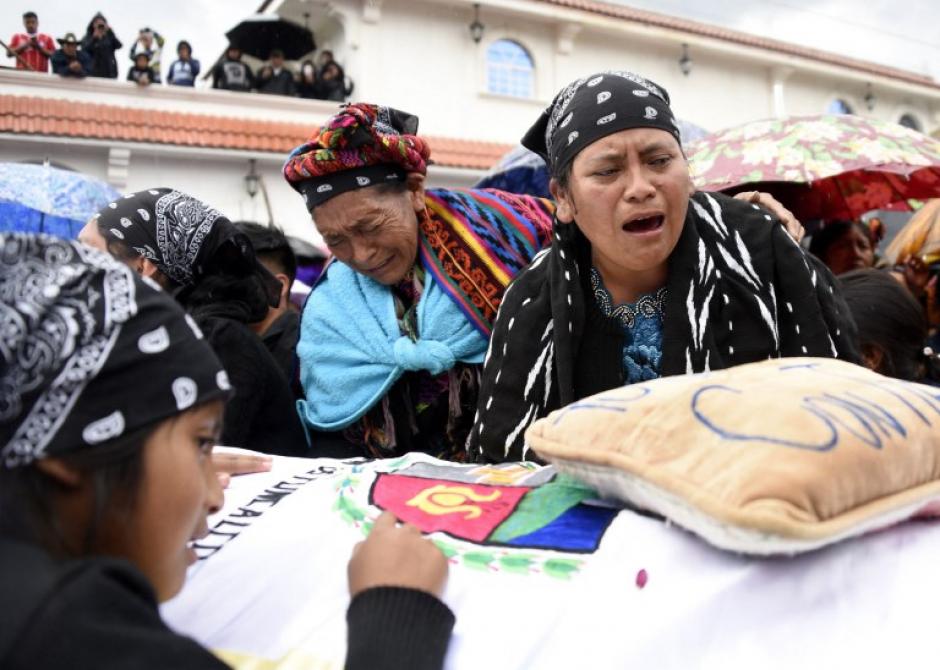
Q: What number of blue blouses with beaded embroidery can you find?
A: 1